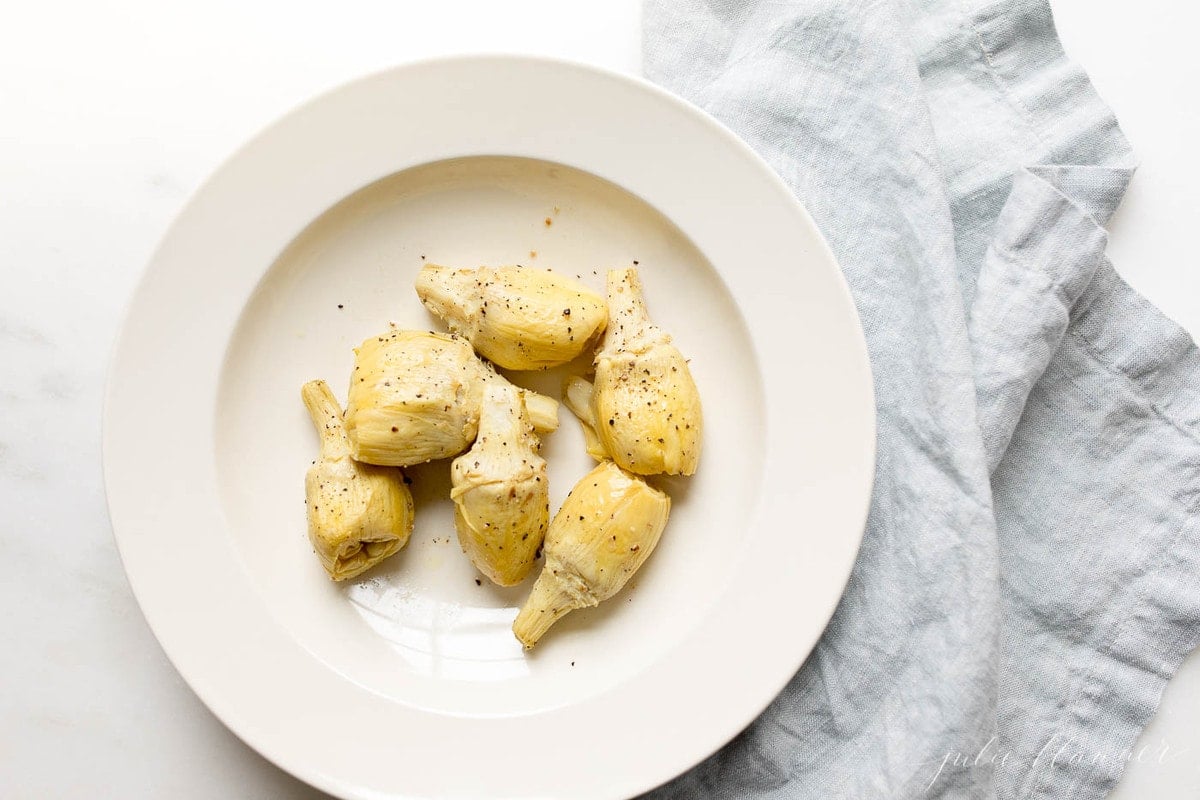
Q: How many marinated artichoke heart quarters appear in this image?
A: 6